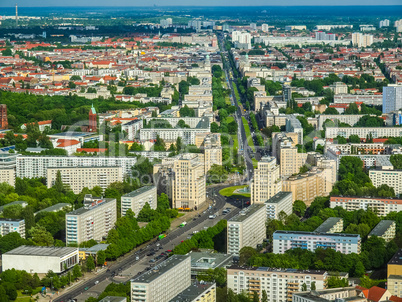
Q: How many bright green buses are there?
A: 2